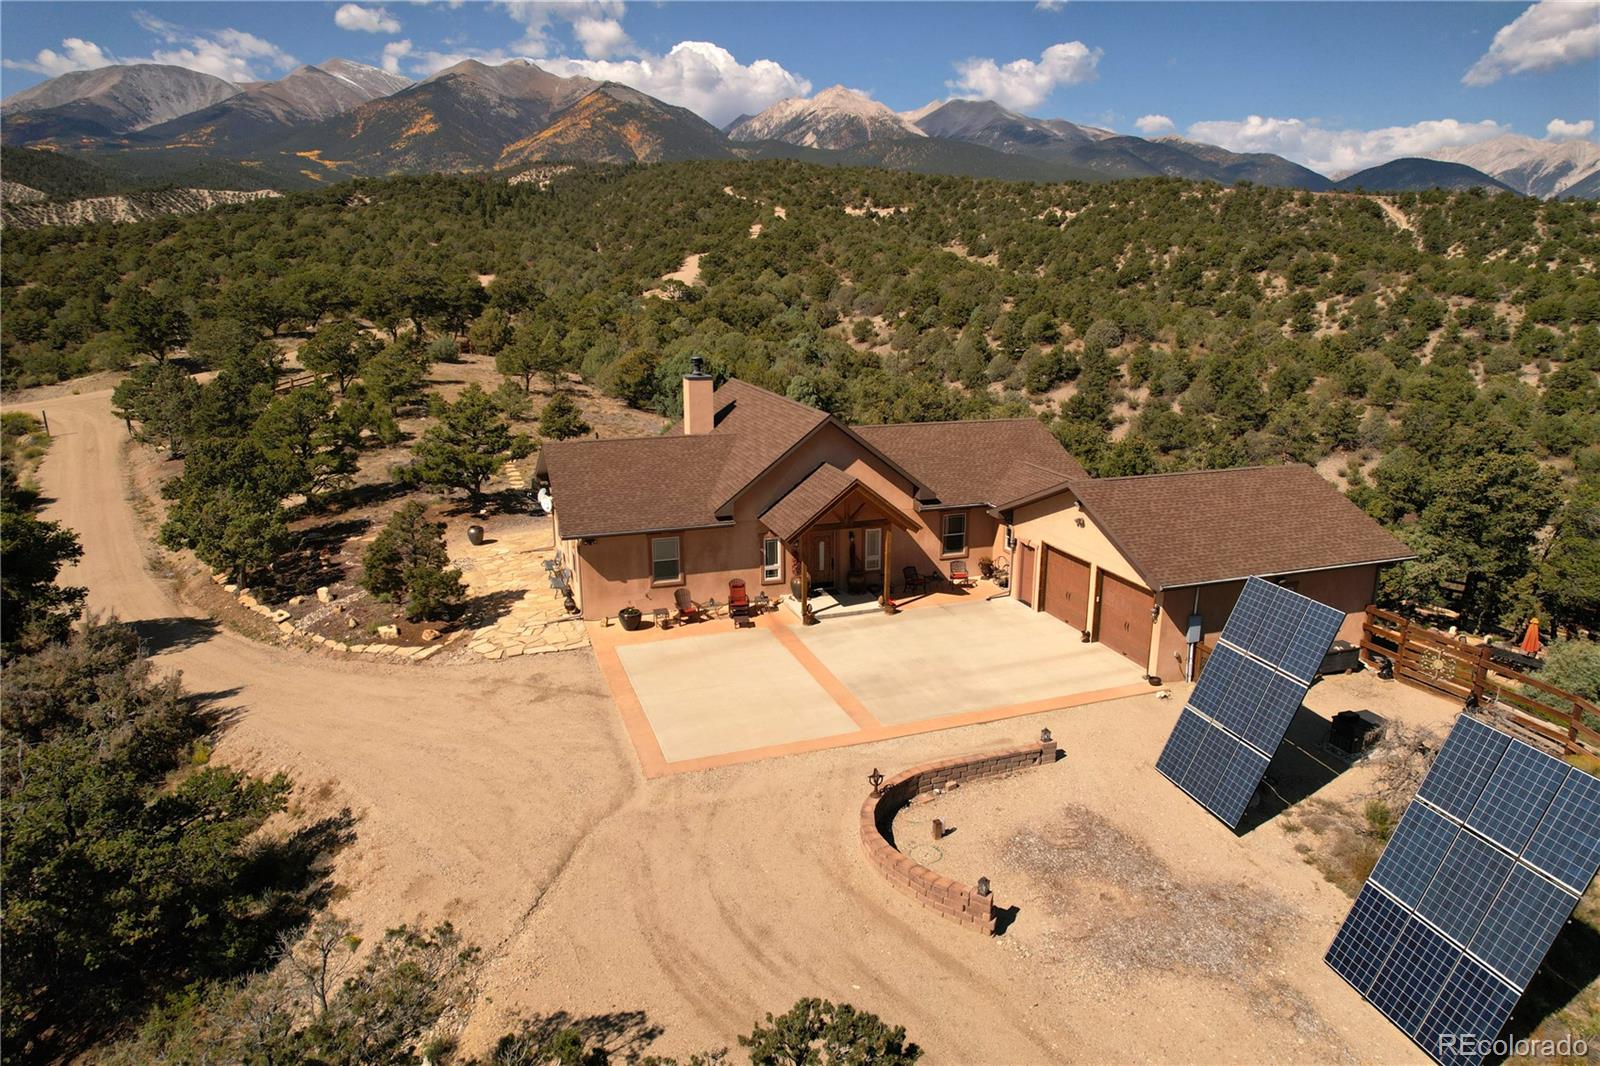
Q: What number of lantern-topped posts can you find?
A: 2